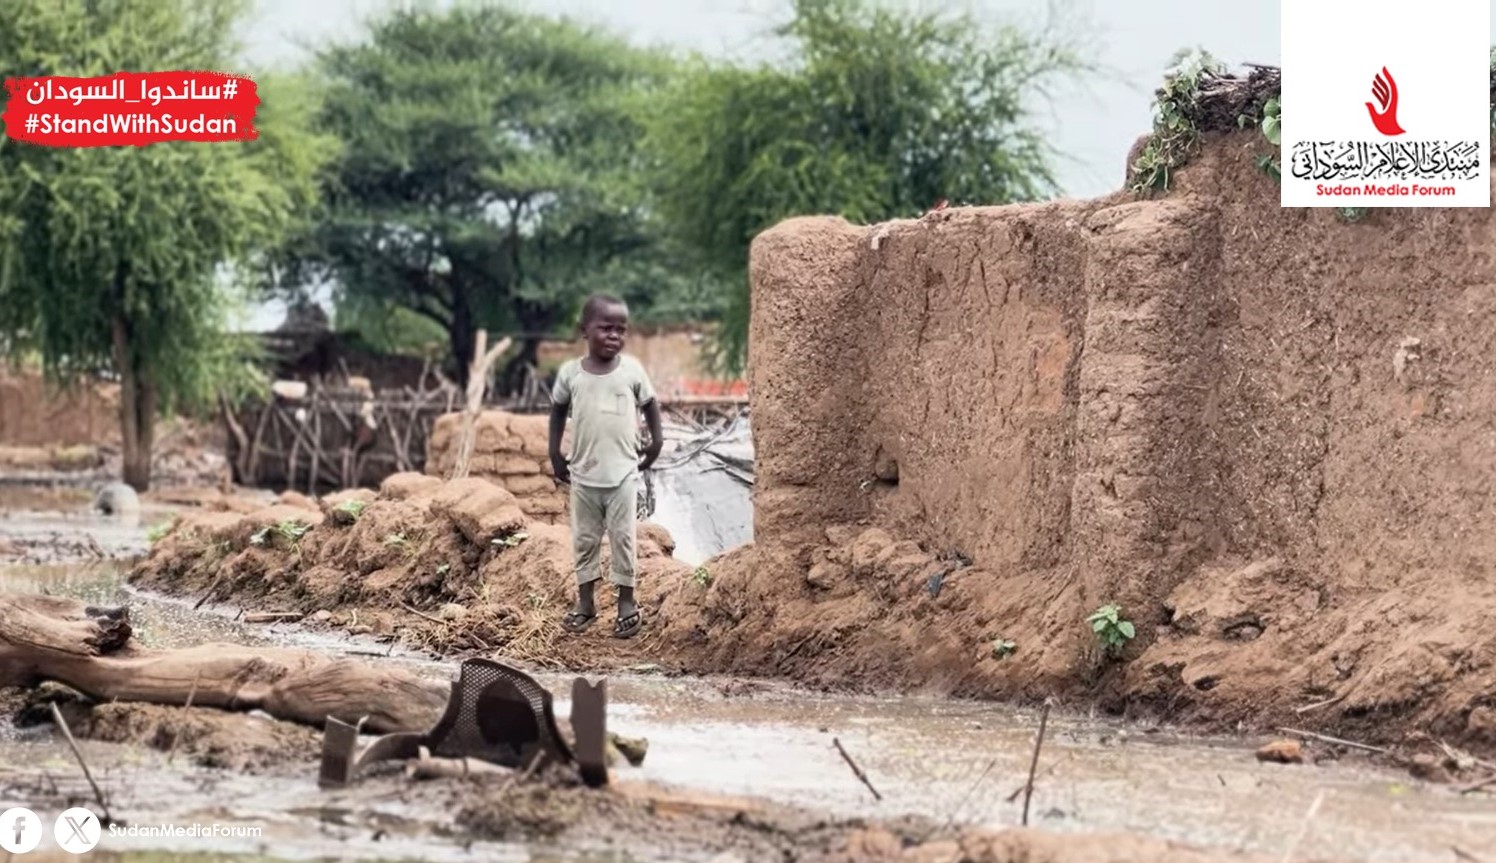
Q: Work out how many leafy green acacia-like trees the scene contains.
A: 3